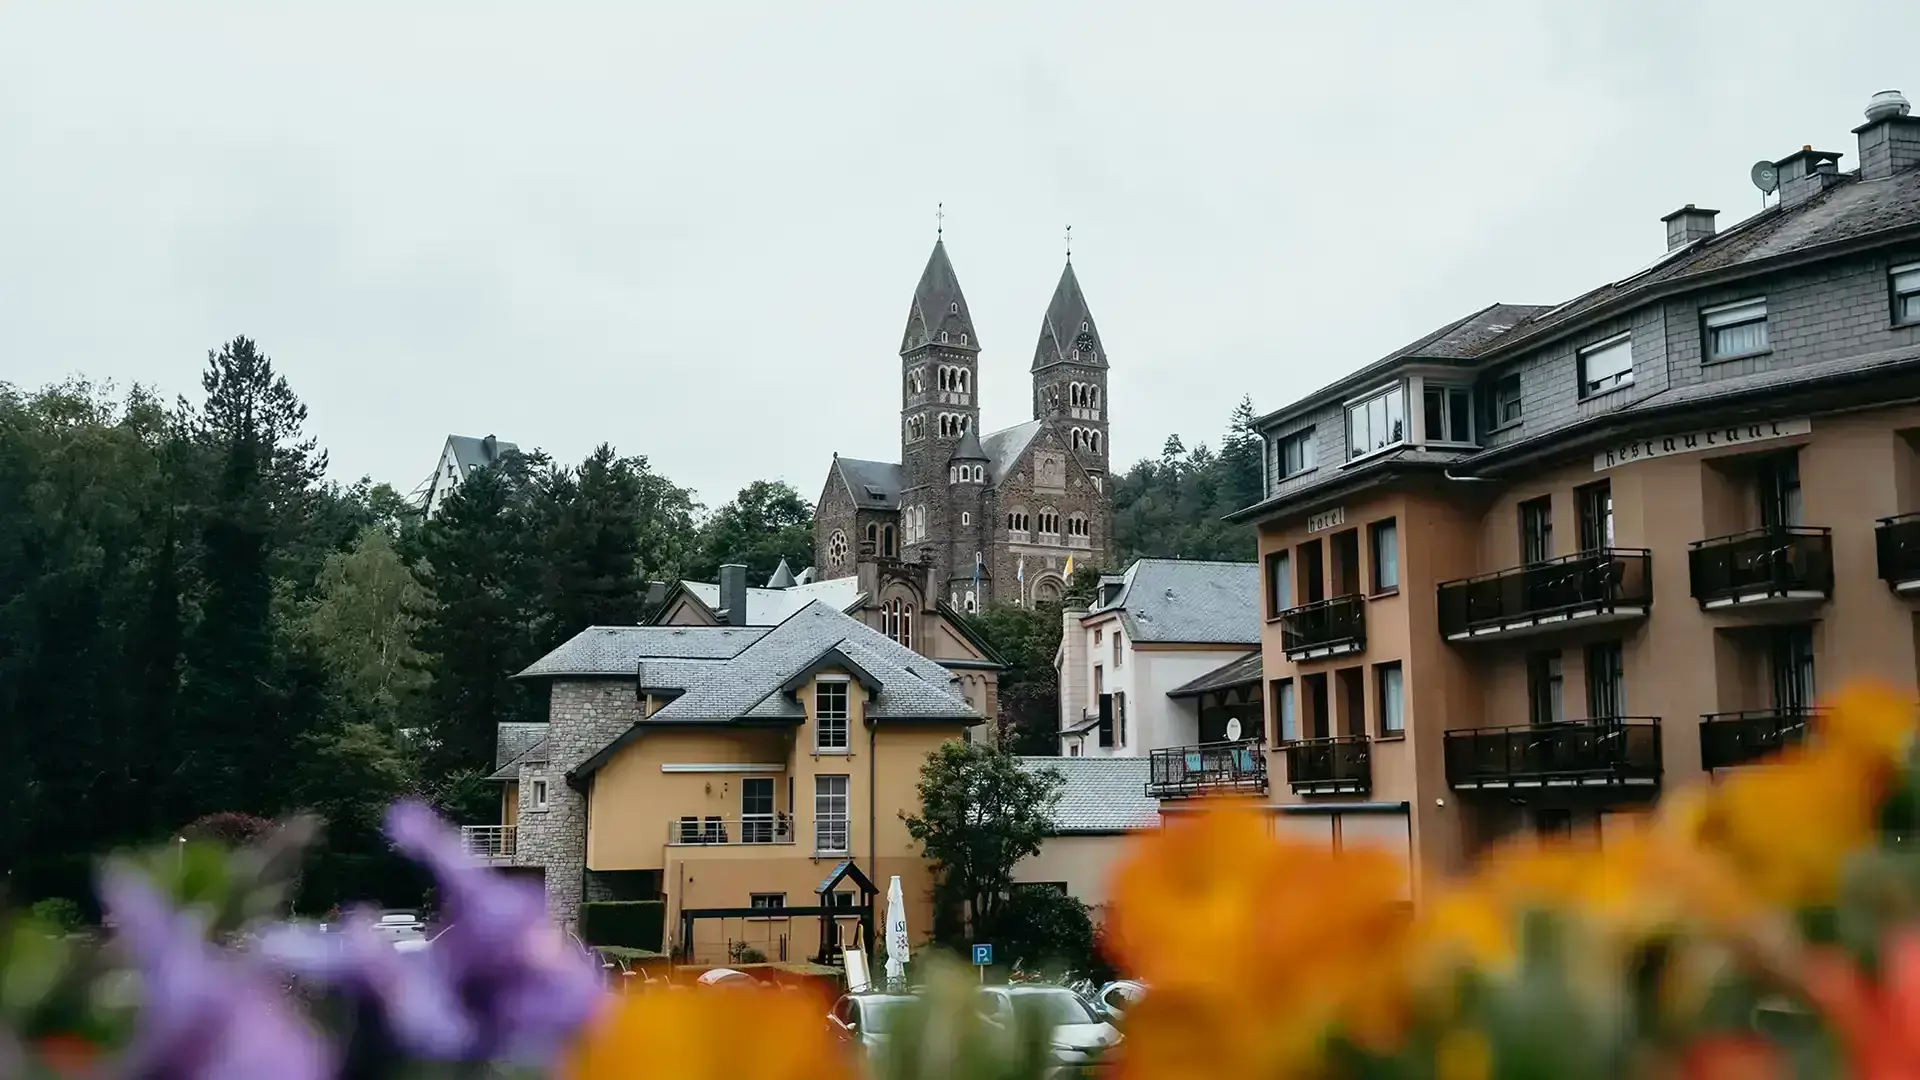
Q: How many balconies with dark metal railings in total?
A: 8